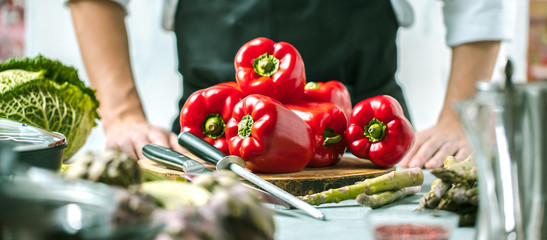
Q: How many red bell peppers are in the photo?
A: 6